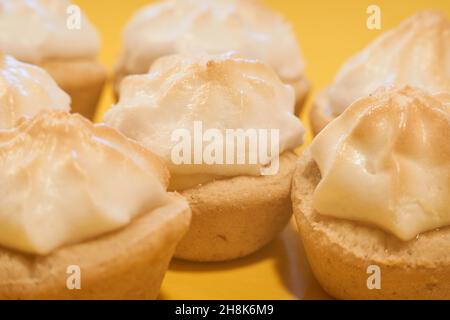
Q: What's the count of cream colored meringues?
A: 7